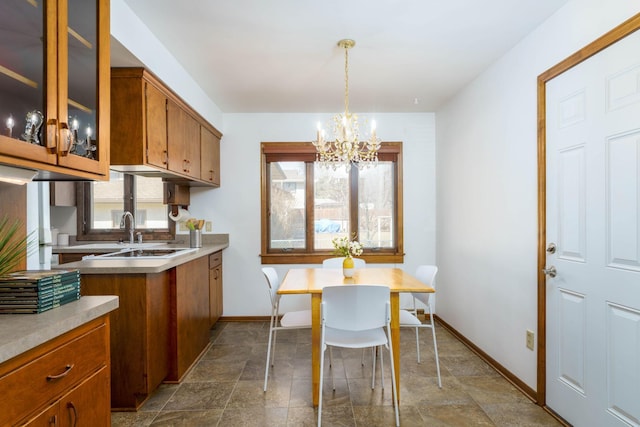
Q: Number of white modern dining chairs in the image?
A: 4